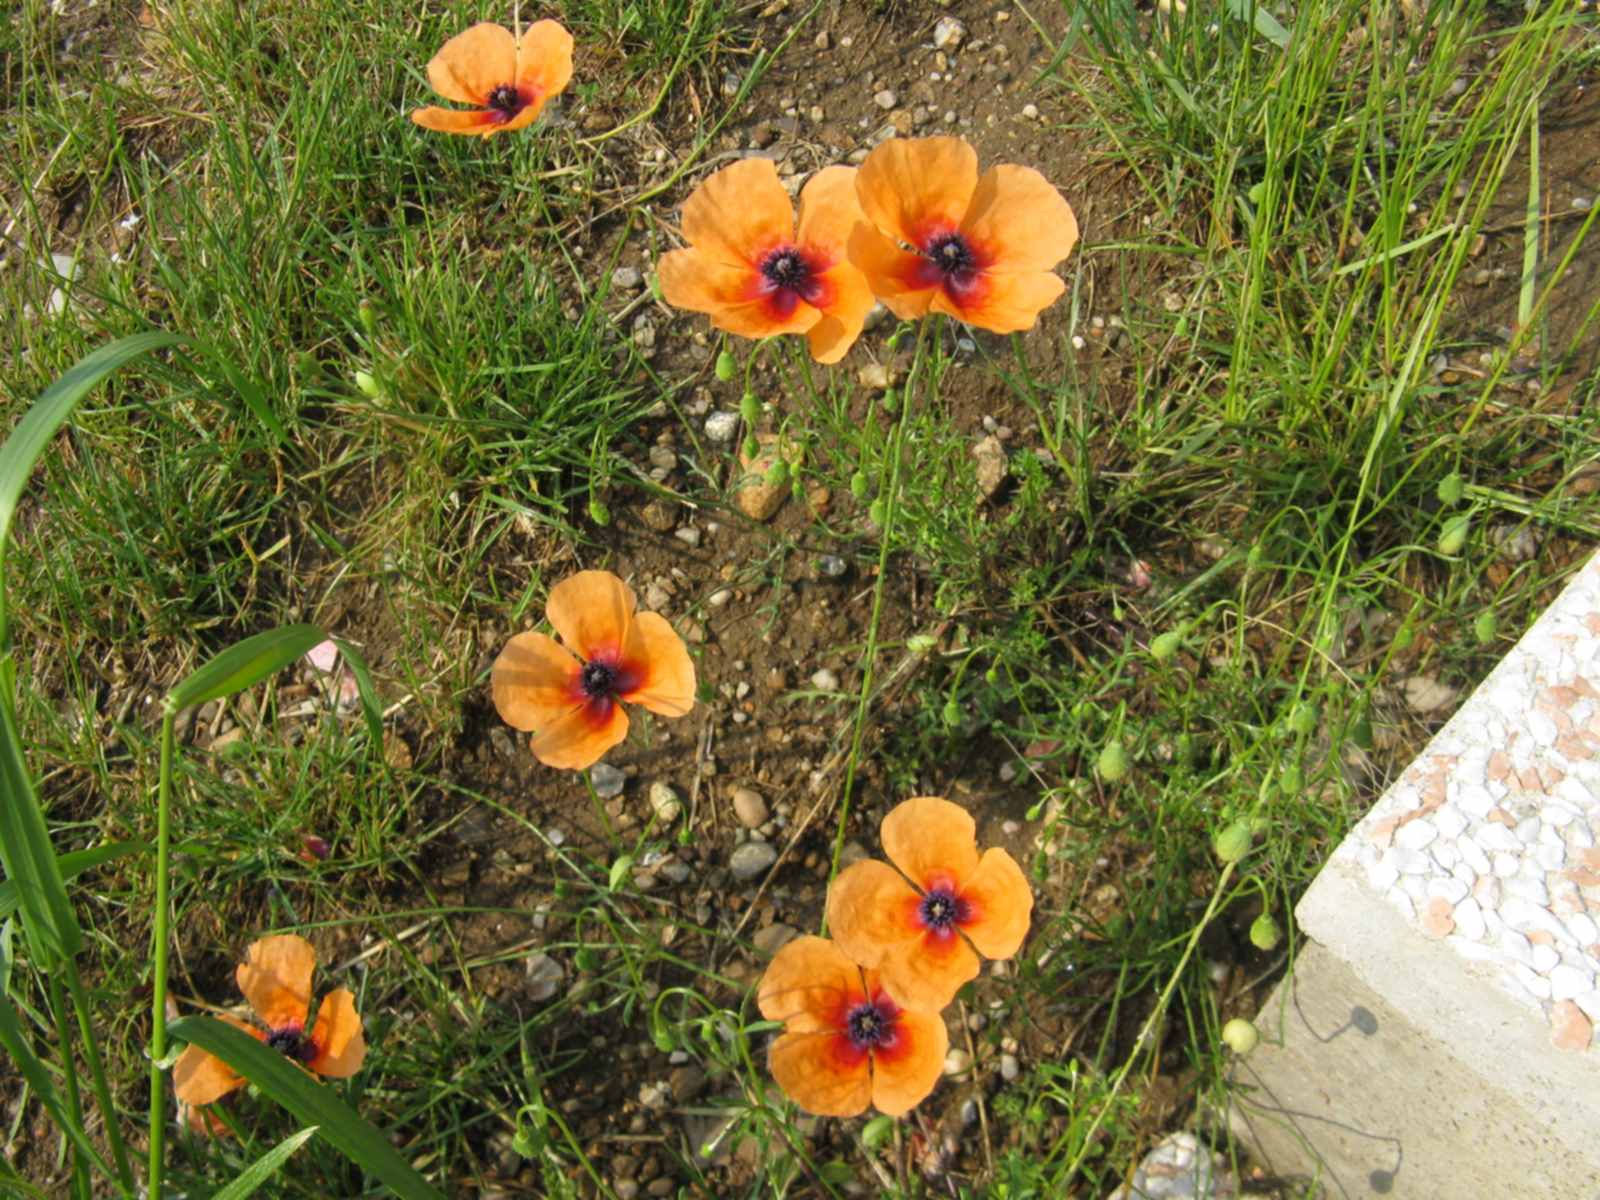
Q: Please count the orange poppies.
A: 7